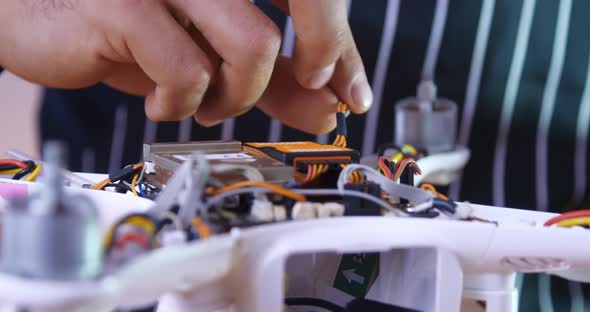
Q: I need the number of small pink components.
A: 1